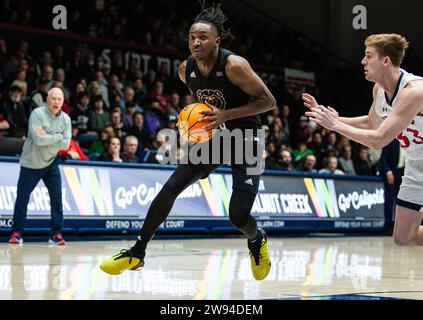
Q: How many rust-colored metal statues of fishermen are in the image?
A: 0